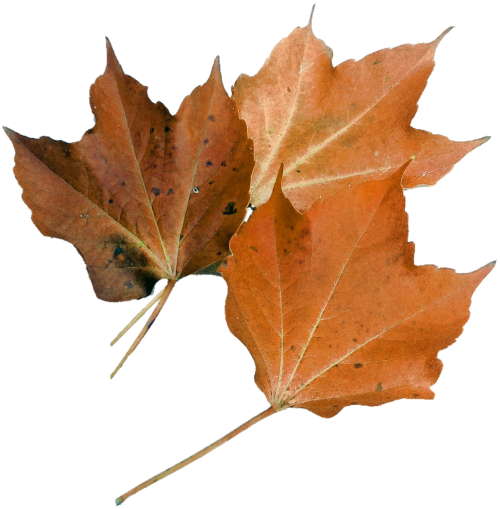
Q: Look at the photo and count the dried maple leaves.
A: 3